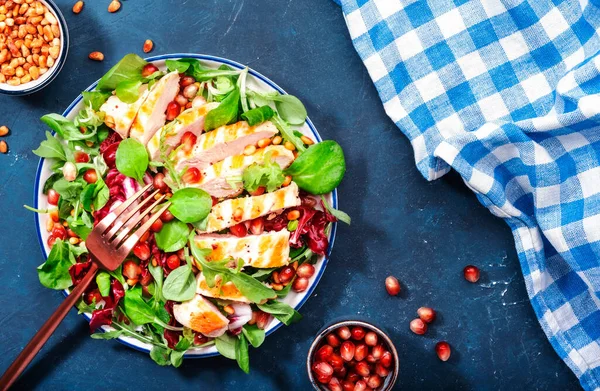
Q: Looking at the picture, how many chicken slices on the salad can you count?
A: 9